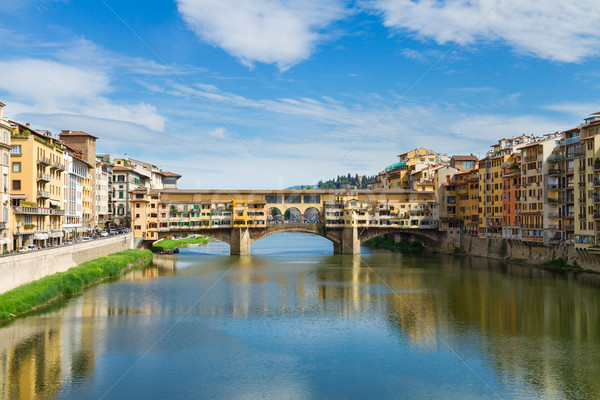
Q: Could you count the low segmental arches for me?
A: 3